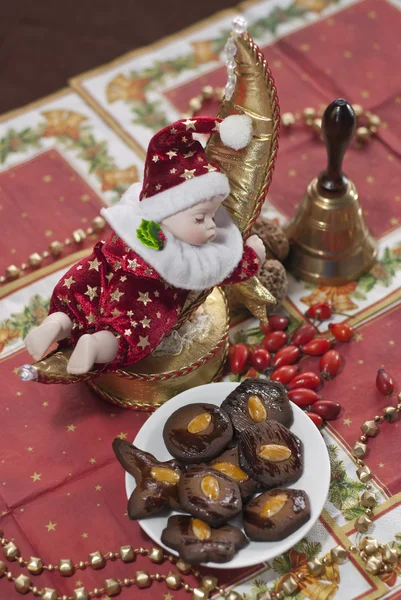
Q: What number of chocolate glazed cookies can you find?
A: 8